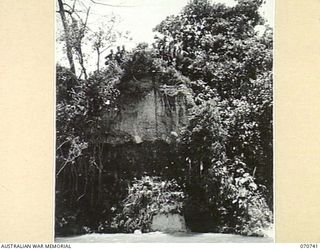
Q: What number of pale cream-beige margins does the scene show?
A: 2